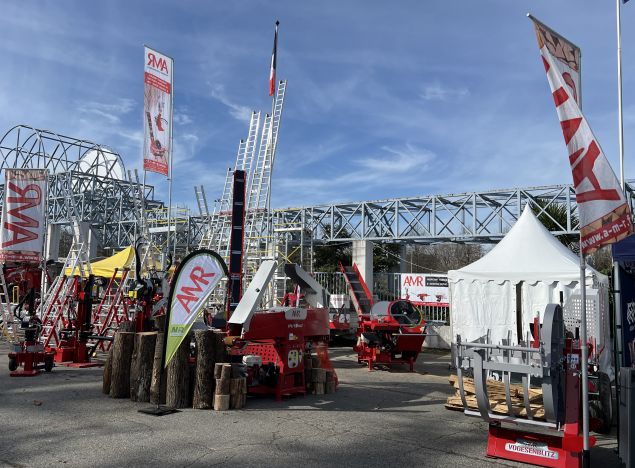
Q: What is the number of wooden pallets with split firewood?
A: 1